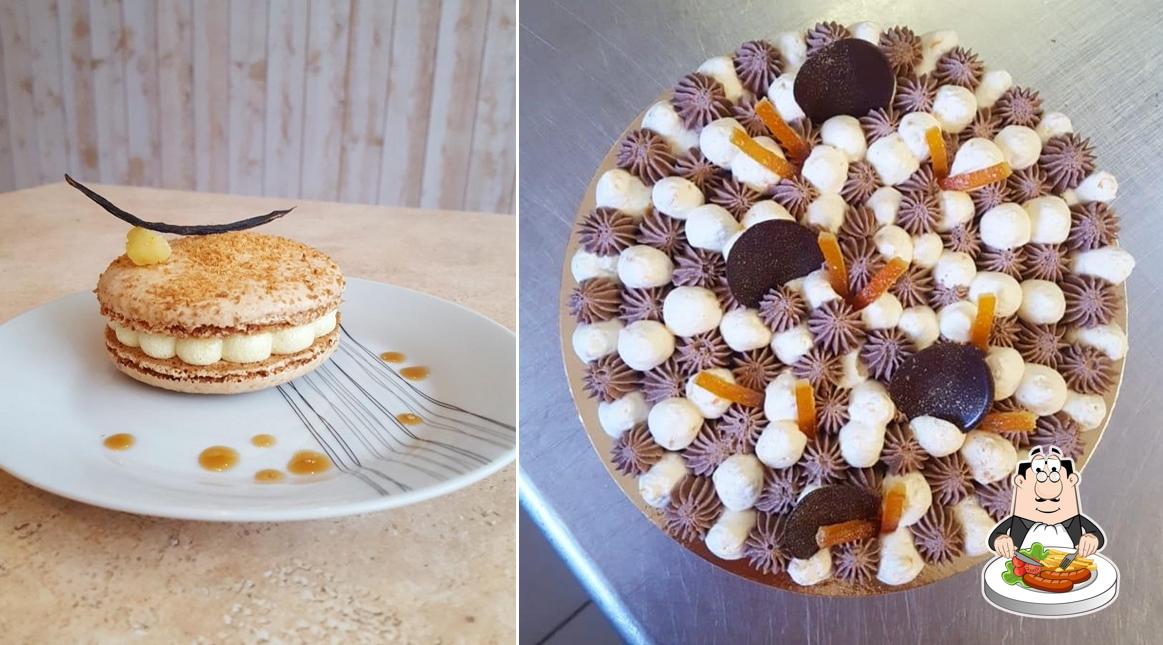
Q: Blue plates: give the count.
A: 0